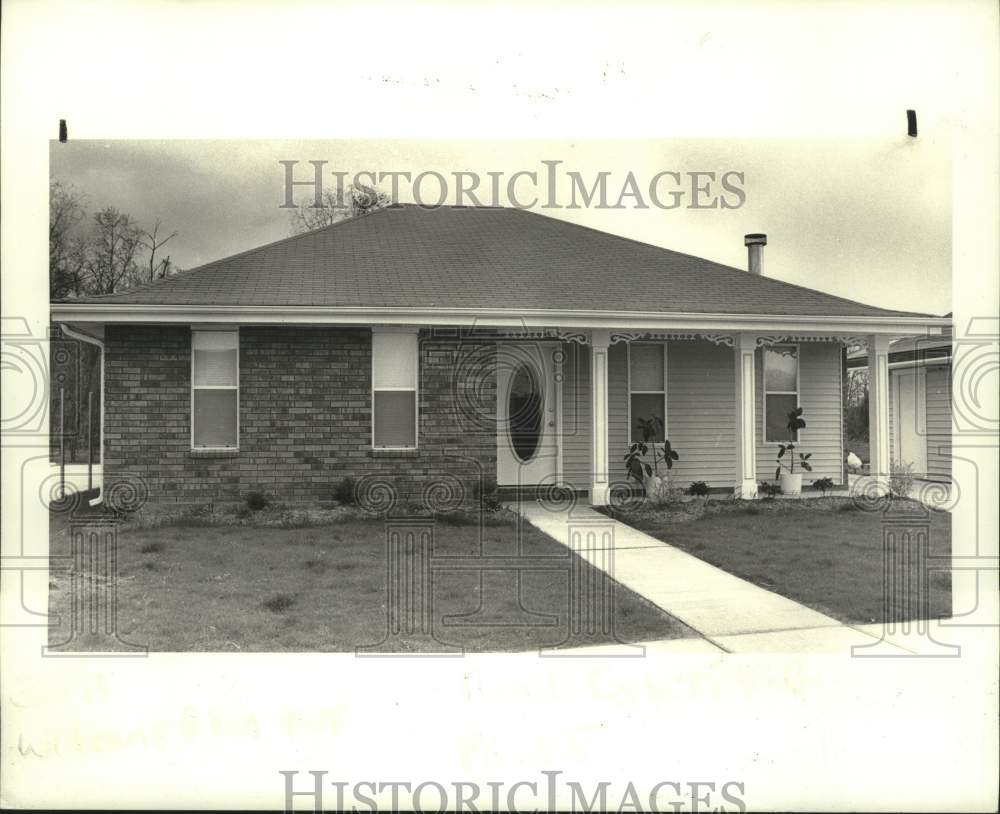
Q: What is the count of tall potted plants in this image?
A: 2